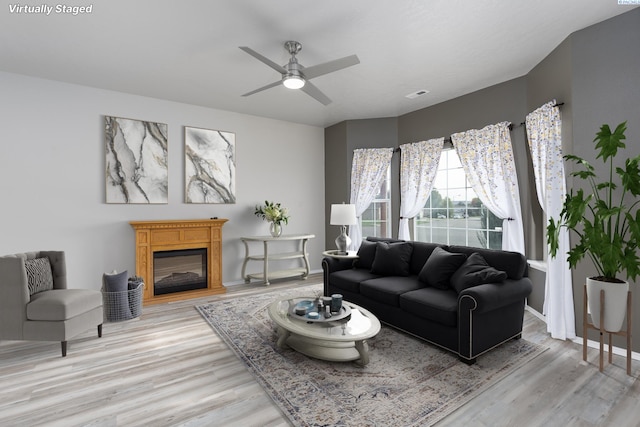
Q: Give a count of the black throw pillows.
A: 4